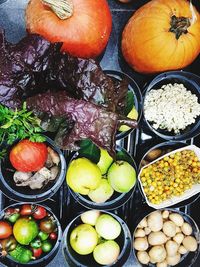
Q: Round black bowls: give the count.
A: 8